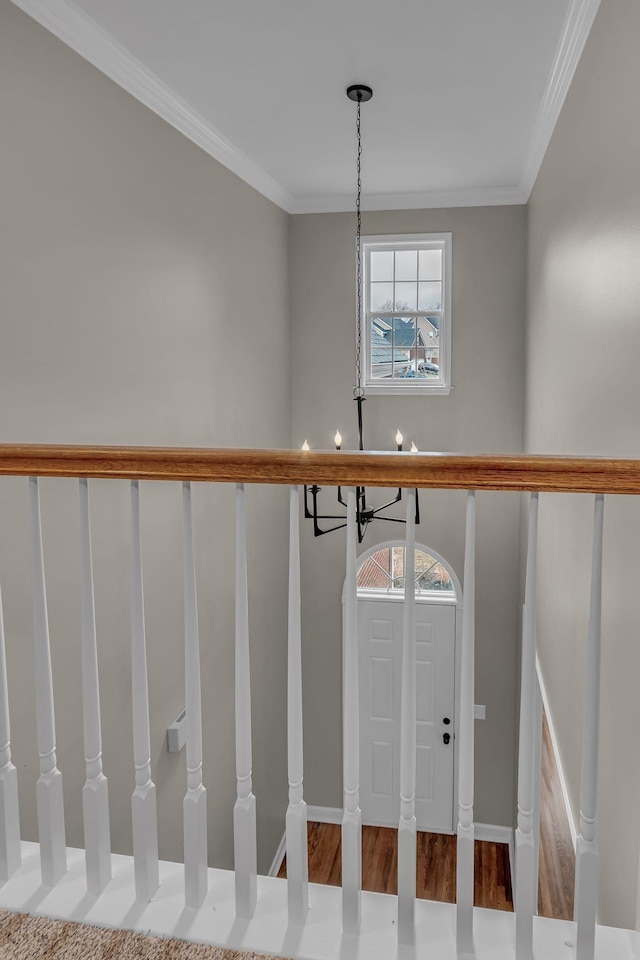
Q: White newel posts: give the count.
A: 12